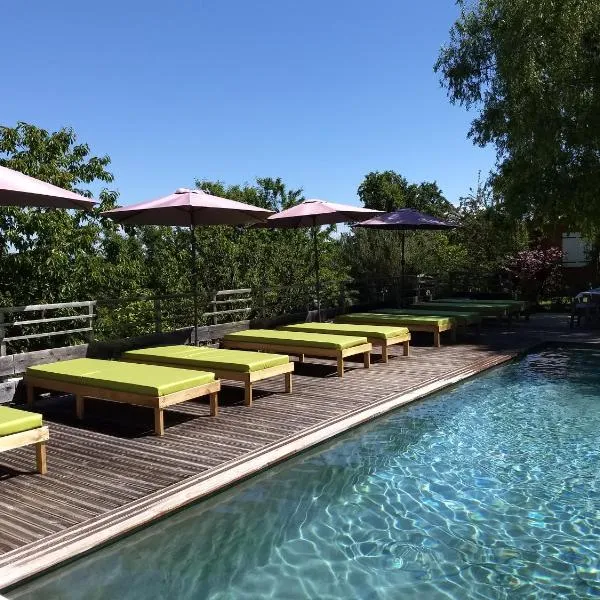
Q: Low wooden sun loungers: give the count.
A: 9